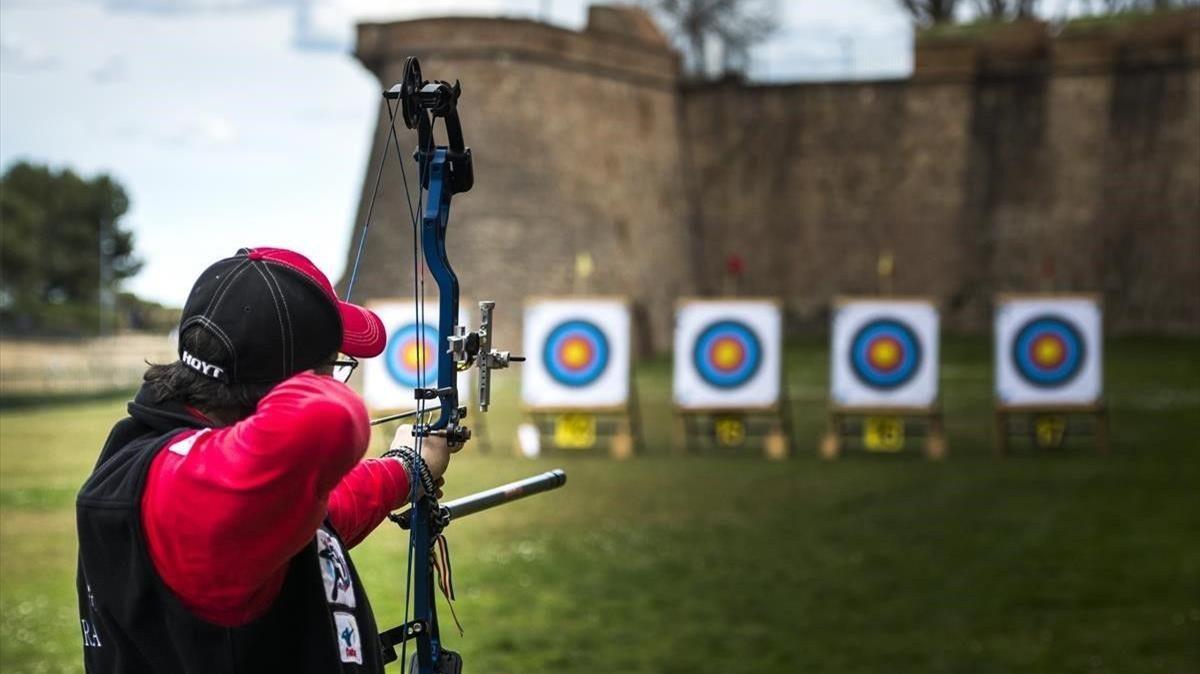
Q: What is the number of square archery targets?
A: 5